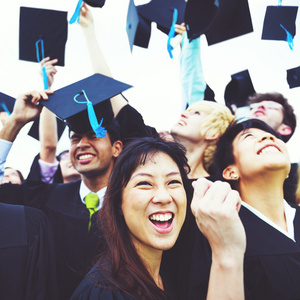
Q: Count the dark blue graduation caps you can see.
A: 11